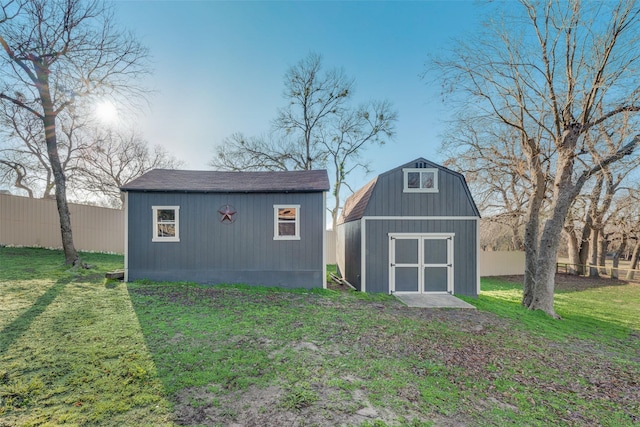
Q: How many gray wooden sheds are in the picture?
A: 2